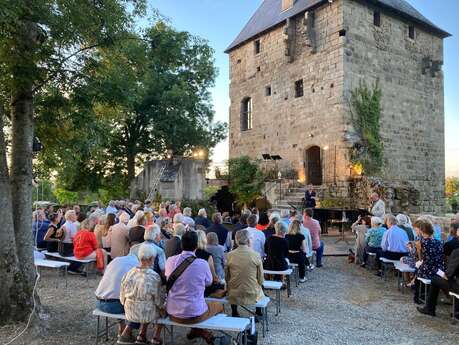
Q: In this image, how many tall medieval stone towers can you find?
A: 1